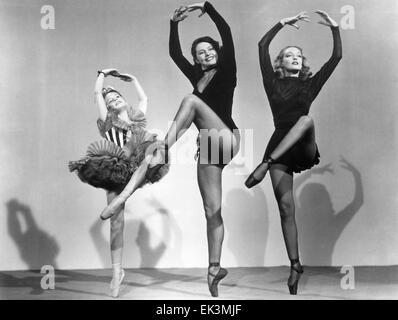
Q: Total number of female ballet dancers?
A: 3